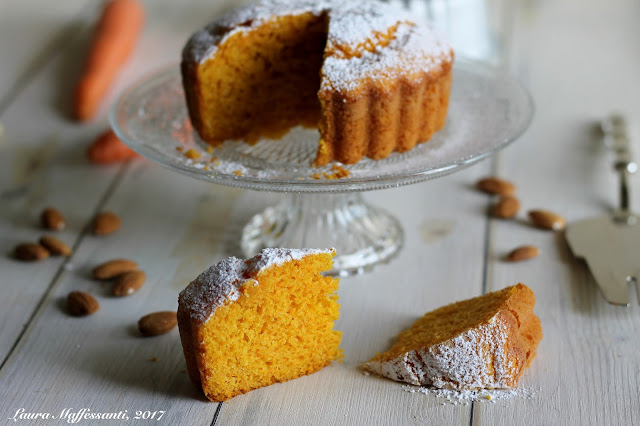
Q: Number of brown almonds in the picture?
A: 12